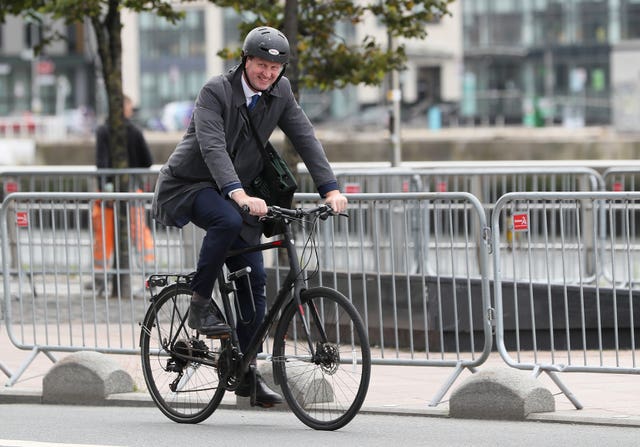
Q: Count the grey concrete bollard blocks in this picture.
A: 3